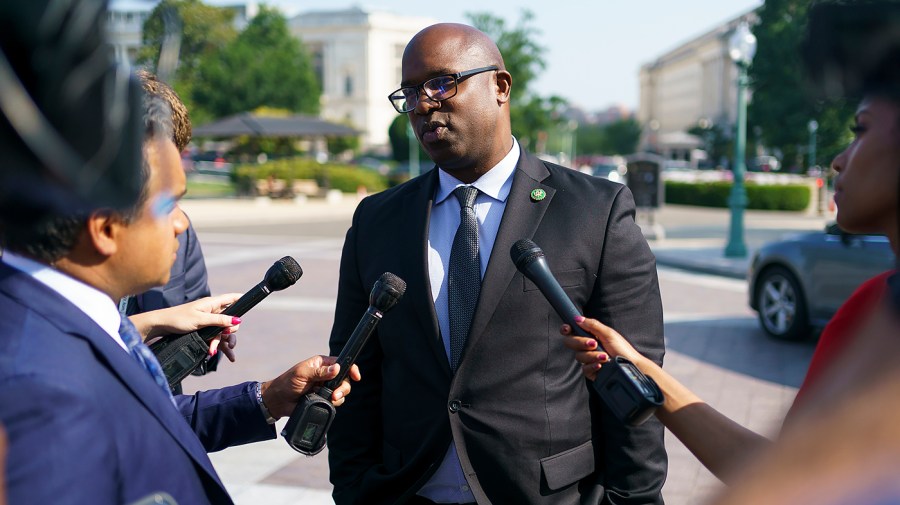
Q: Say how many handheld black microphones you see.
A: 3